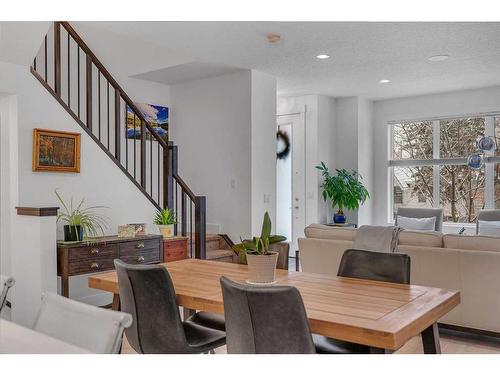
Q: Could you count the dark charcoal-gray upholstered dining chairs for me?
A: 4